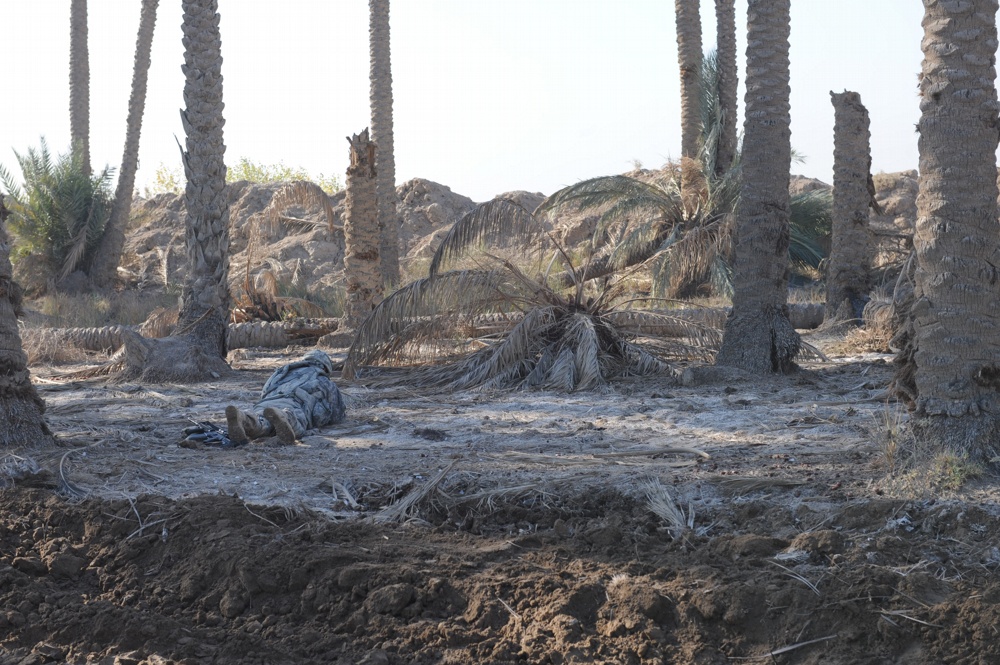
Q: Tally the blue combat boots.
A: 0